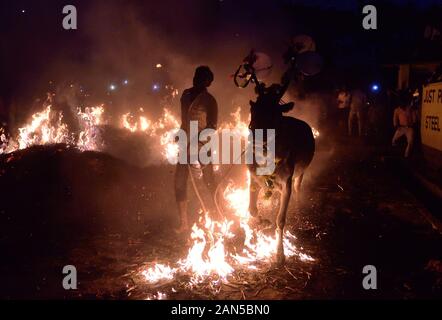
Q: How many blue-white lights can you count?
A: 4